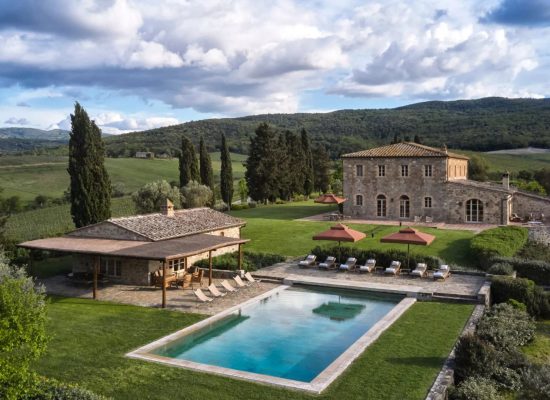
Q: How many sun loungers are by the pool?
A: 12